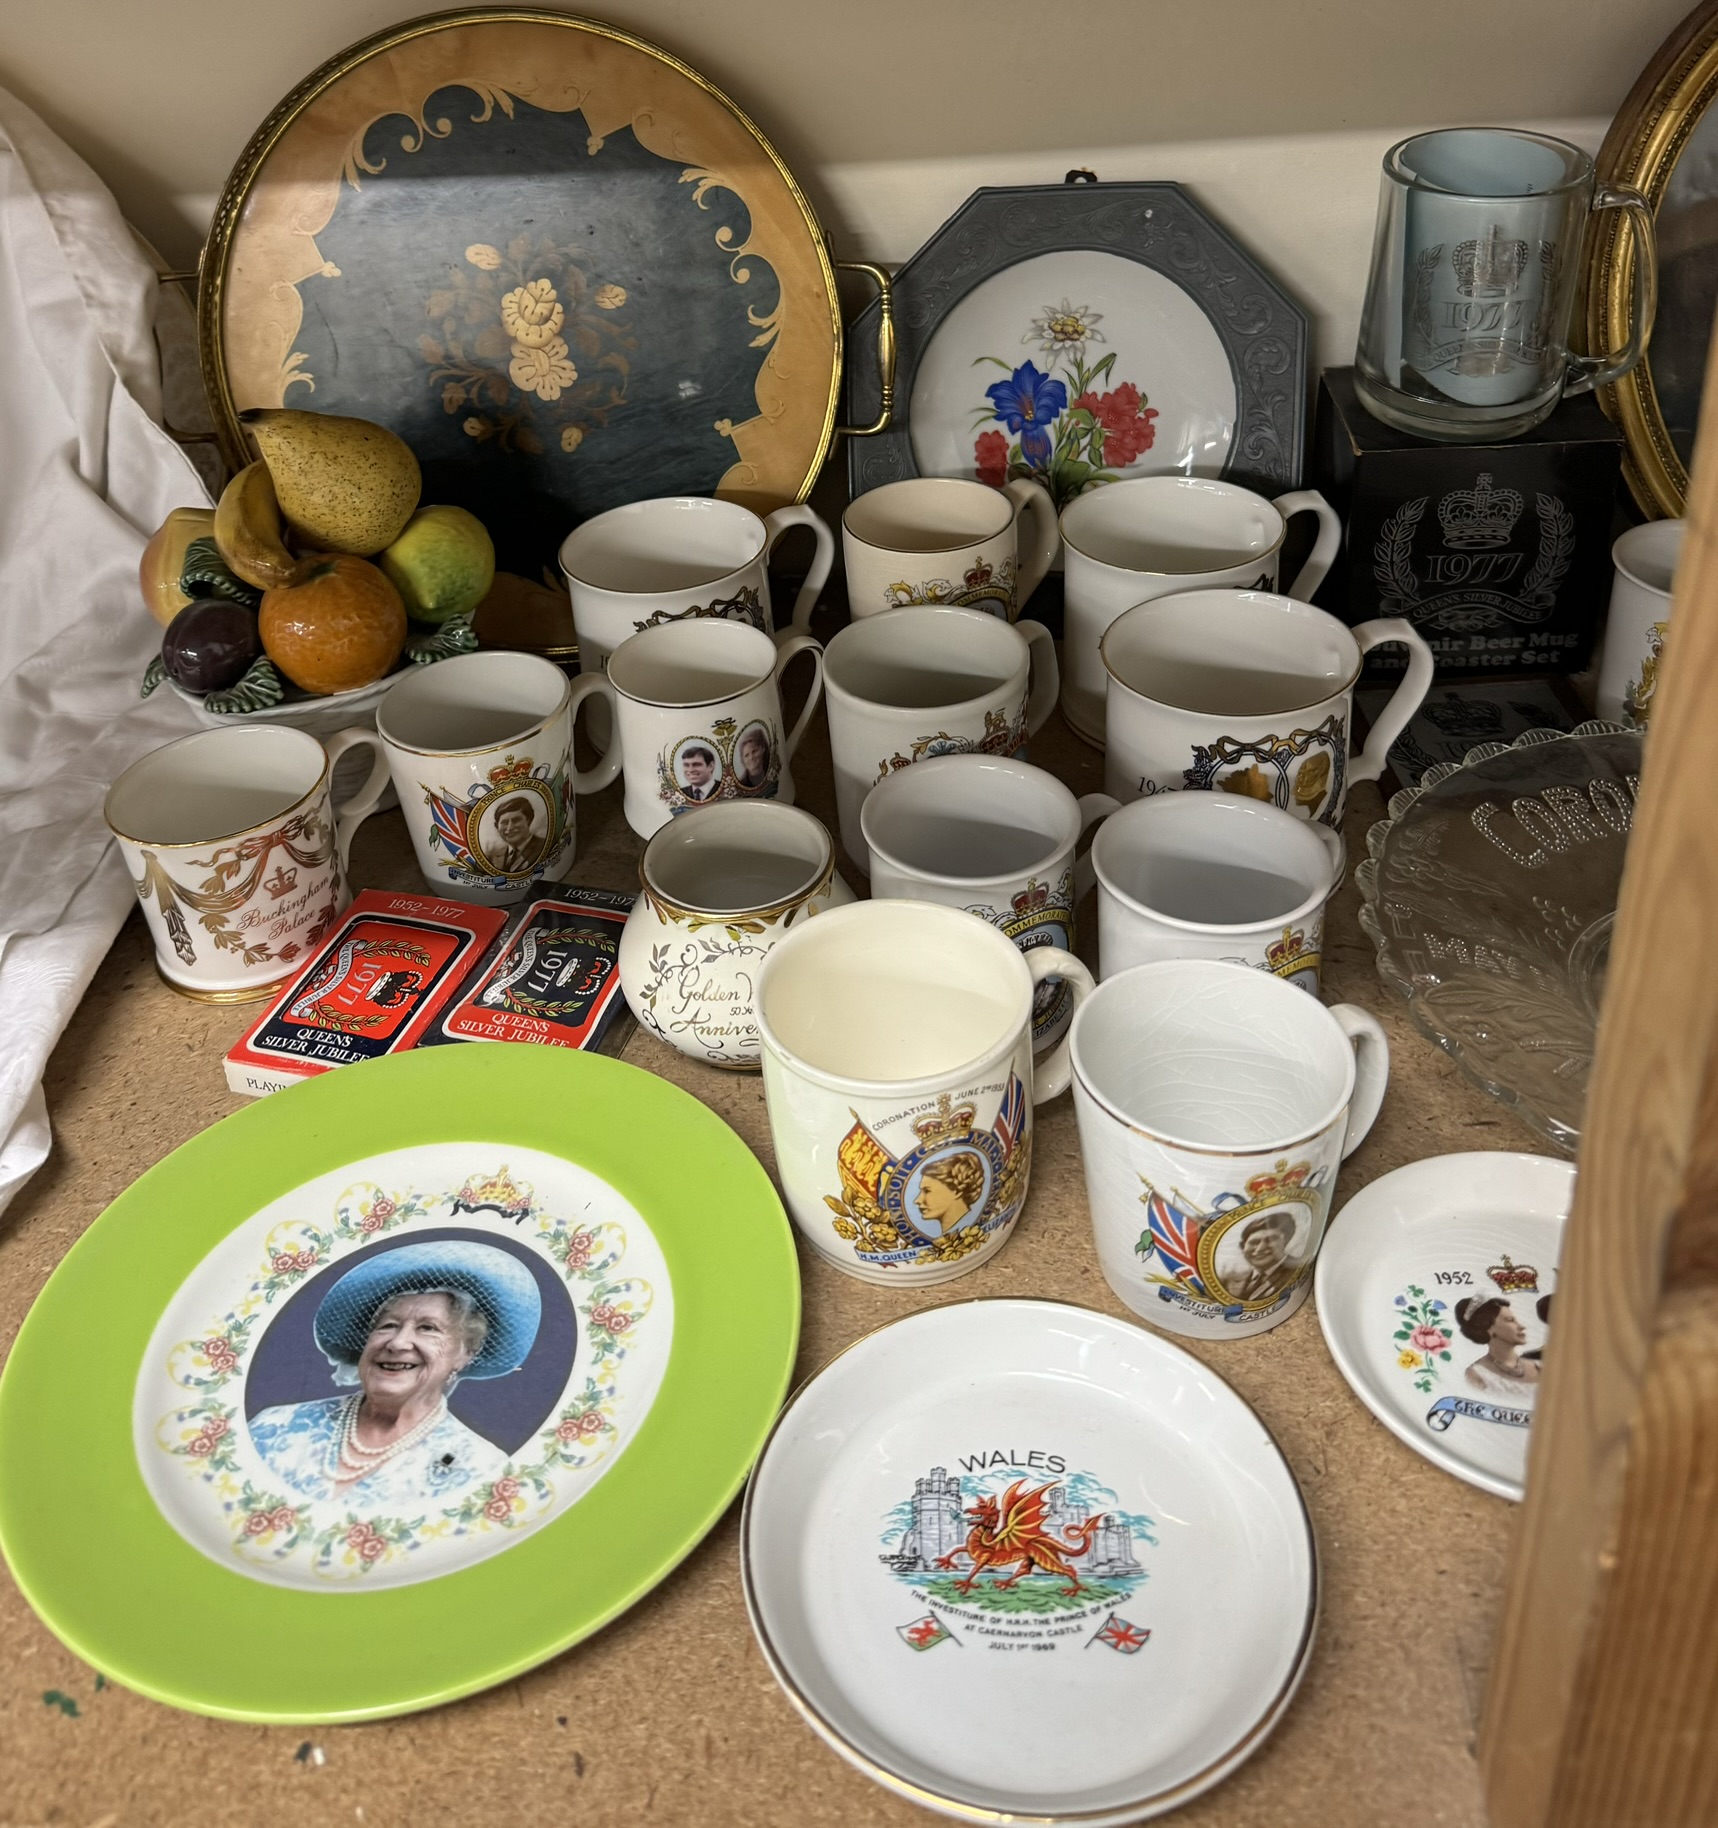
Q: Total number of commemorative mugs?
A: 14